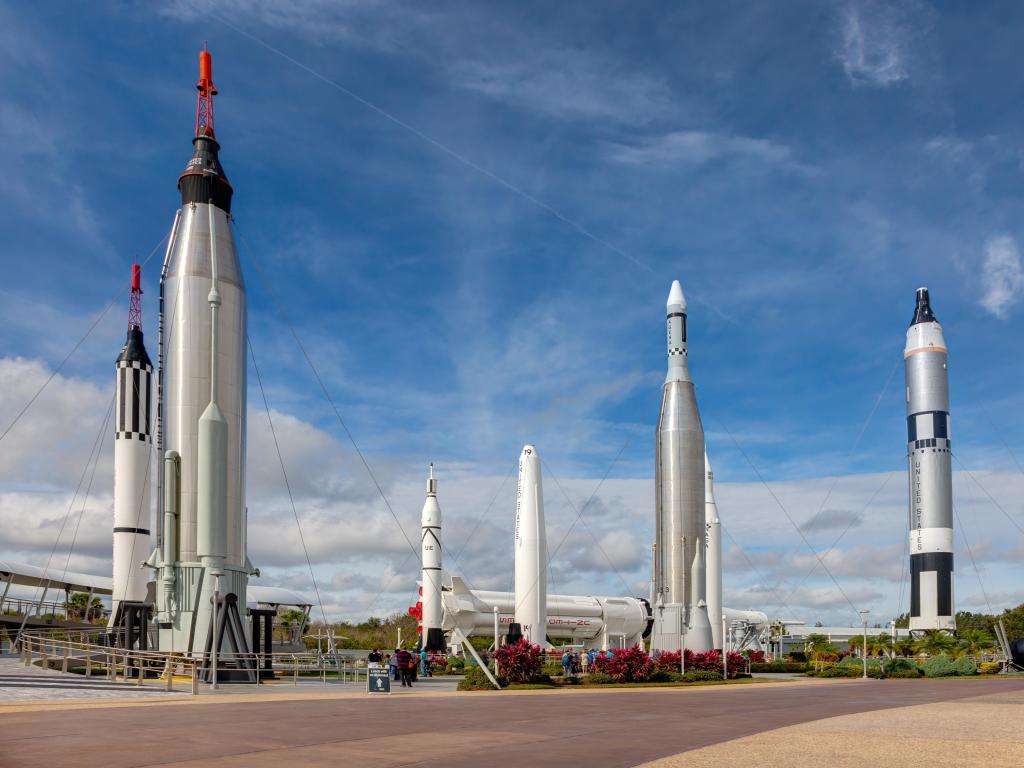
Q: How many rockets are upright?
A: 7